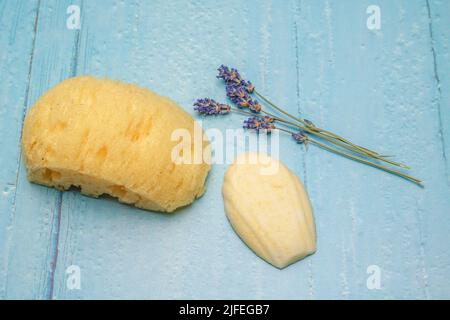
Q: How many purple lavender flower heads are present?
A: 4